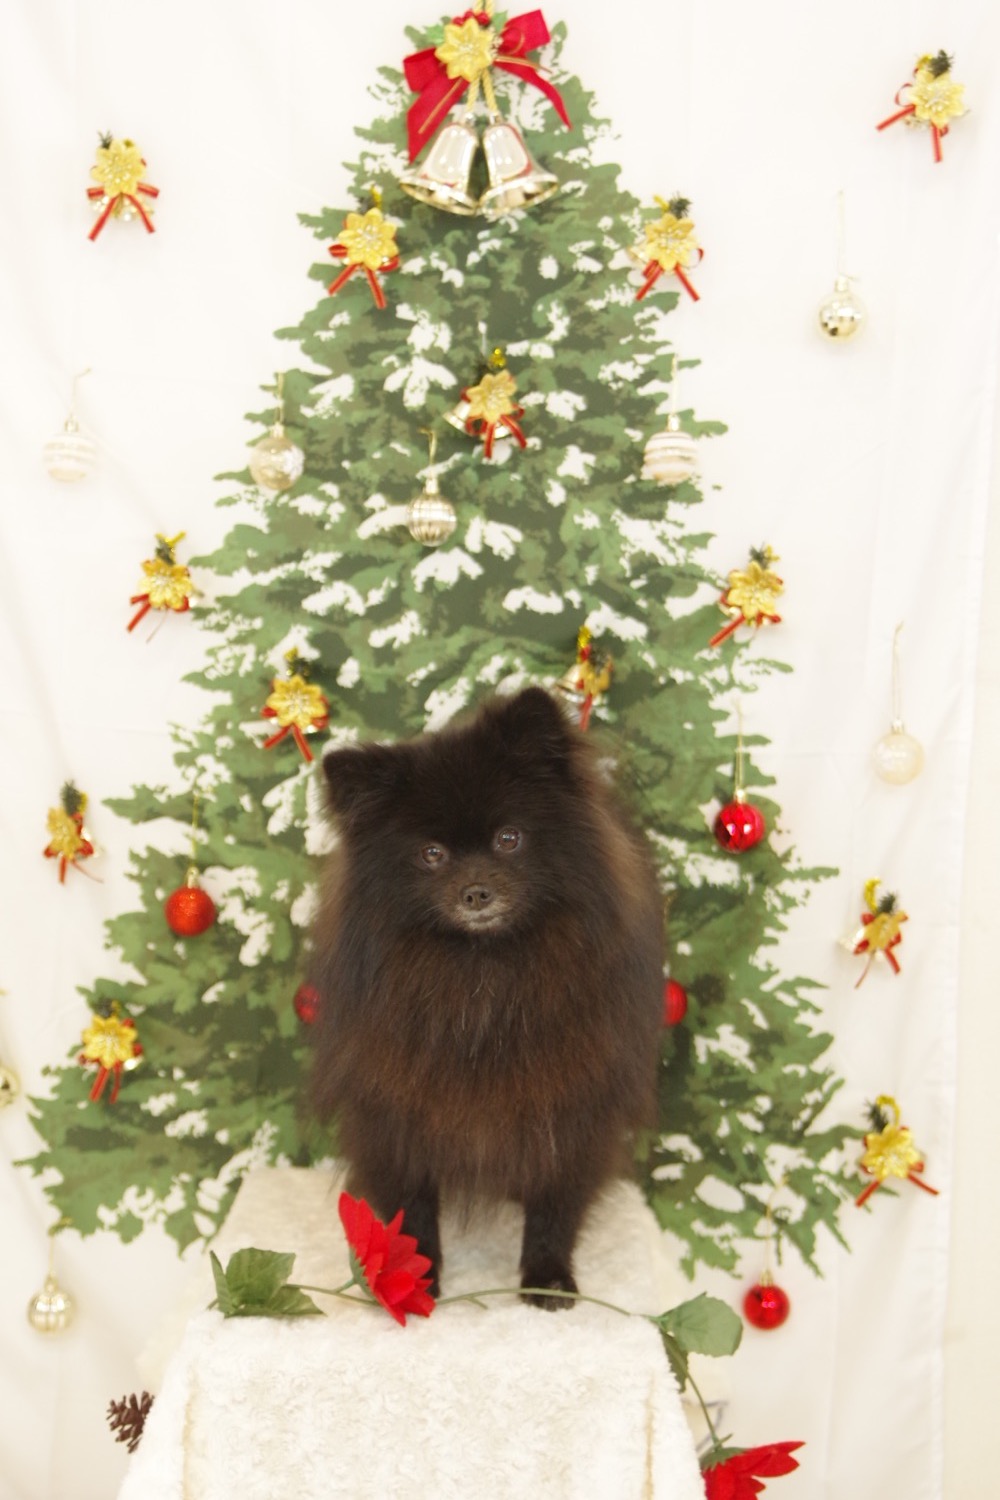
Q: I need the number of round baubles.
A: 13